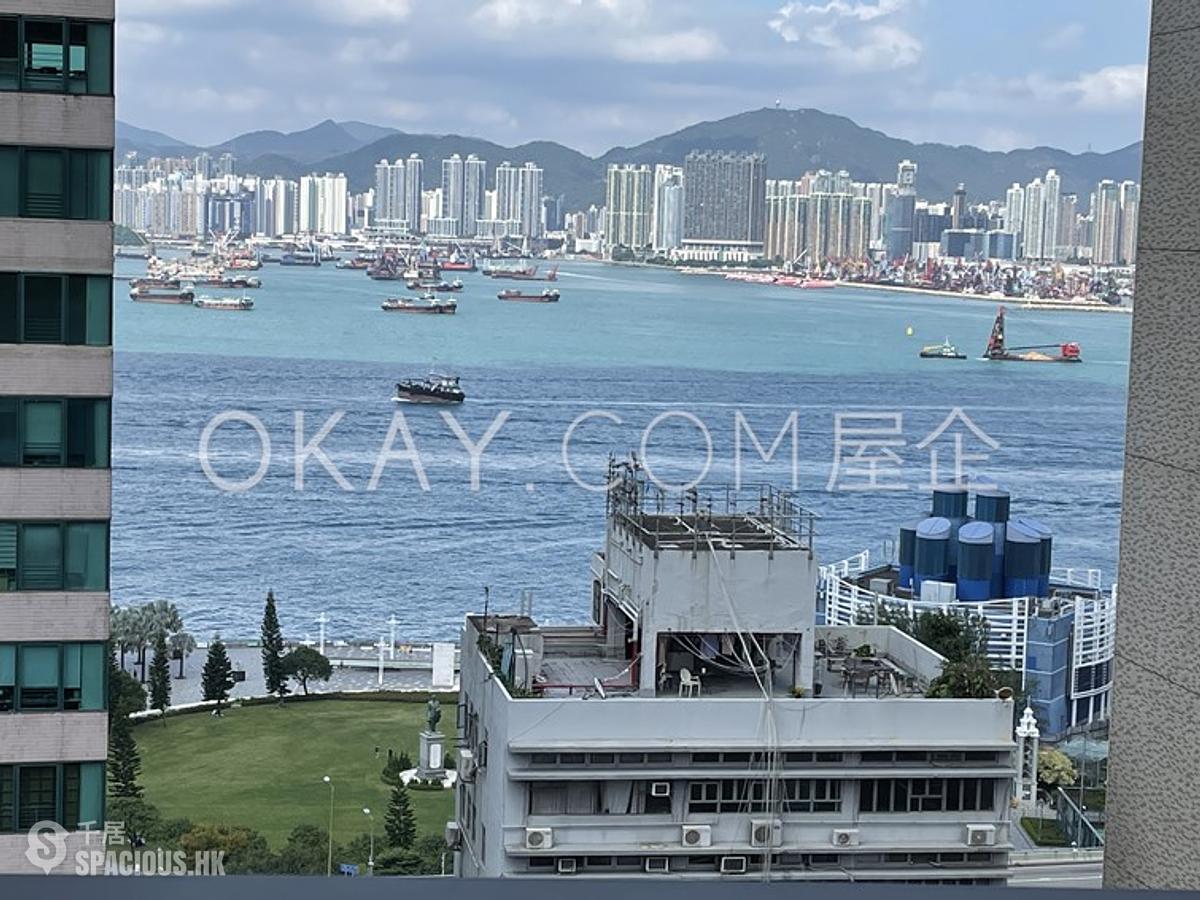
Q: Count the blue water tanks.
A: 7